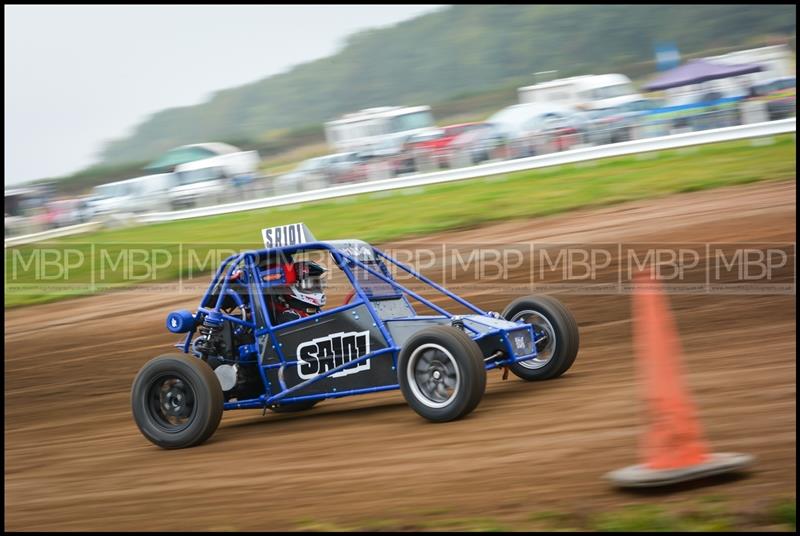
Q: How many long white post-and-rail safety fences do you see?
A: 1